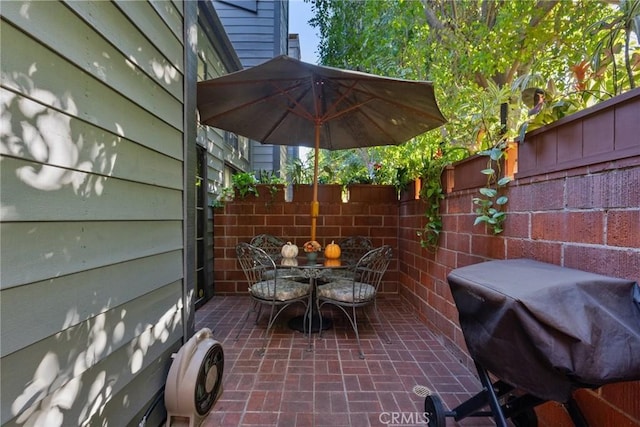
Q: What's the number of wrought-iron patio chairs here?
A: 4